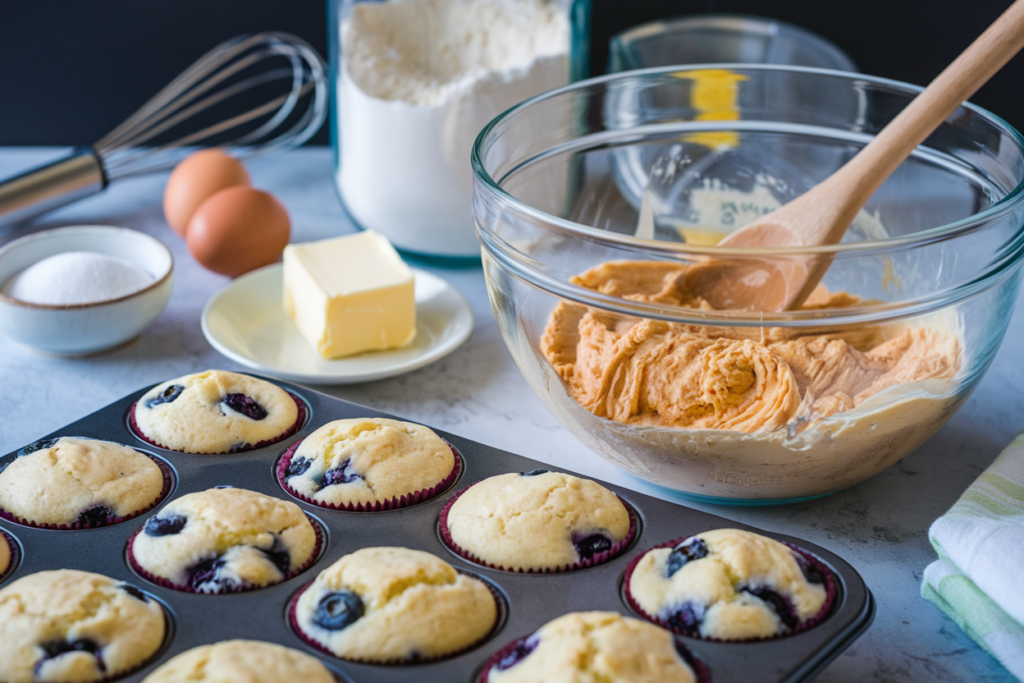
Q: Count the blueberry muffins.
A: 11